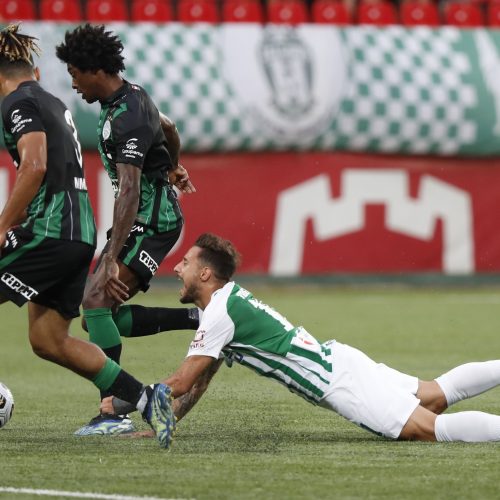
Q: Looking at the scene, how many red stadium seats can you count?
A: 12